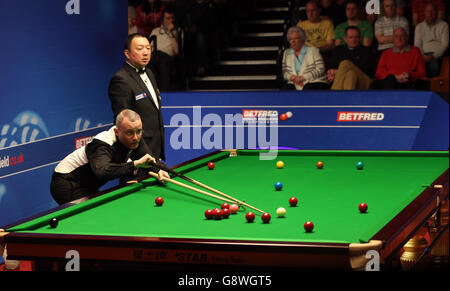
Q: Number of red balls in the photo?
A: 12